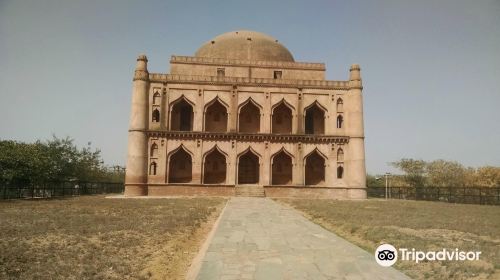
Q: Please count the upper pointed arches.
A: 5